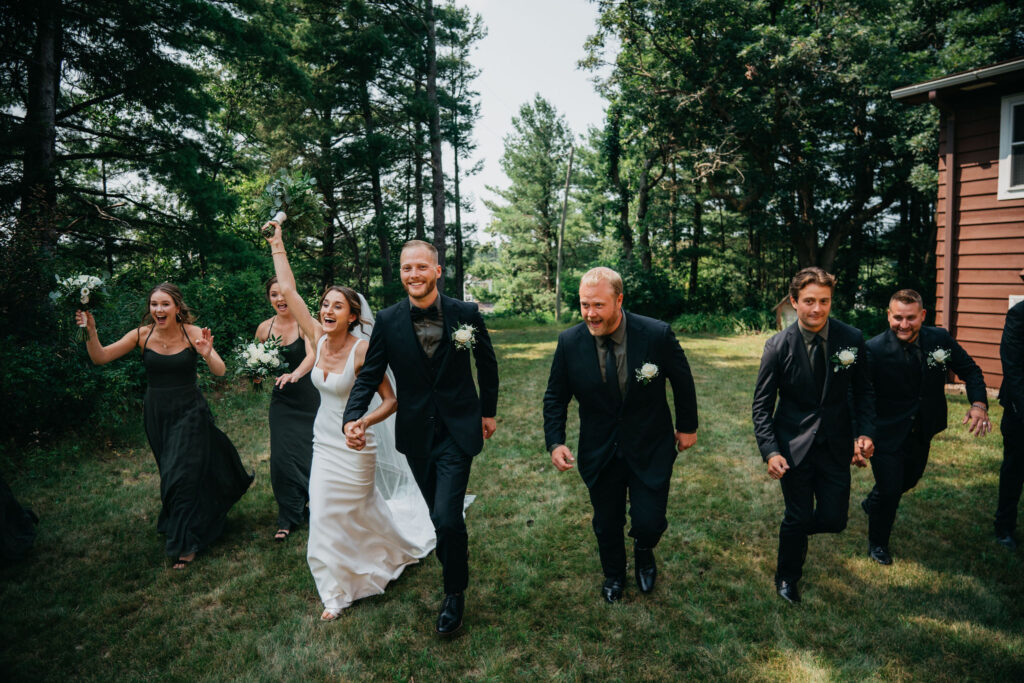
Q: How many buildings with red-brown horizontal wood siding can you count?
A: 1